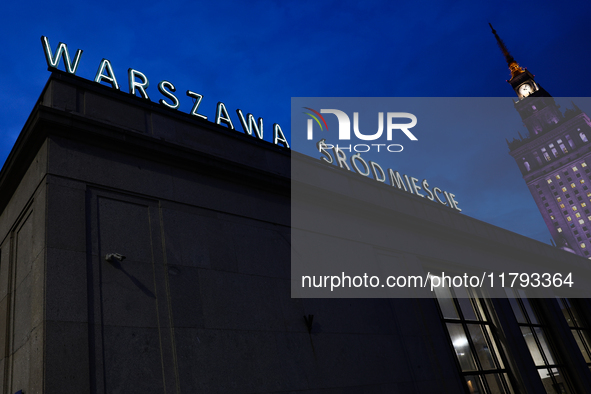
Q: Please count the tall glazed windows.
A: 3